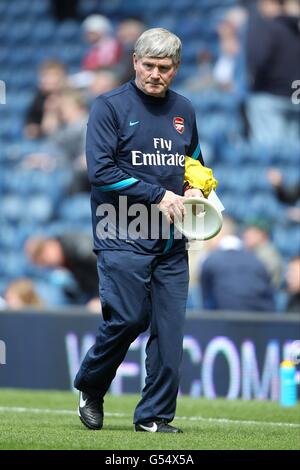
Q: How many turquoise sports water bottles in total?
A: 1